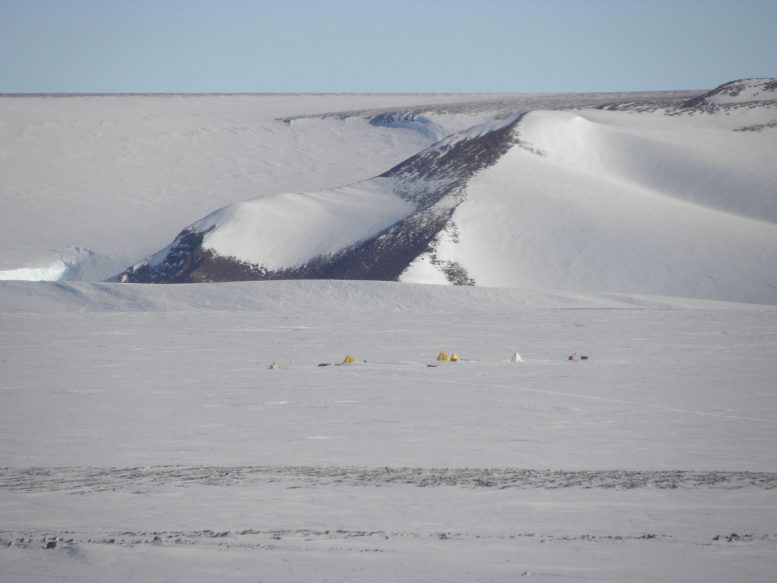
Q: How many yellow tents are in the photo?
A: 3